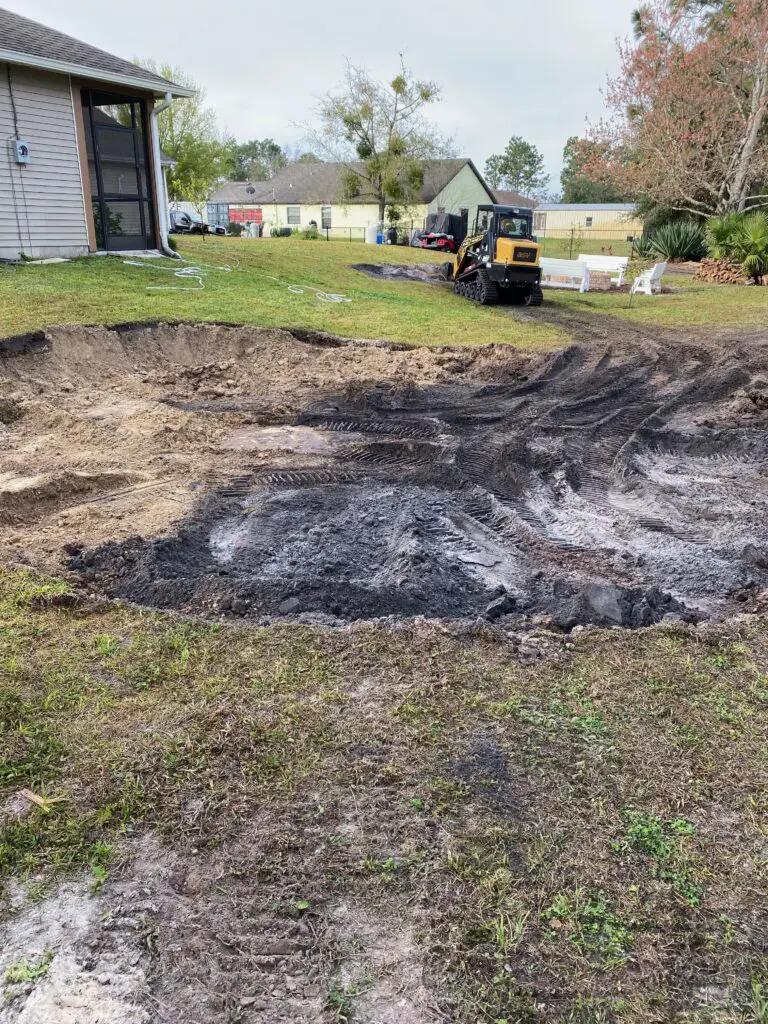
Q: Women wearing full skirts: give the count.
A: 0